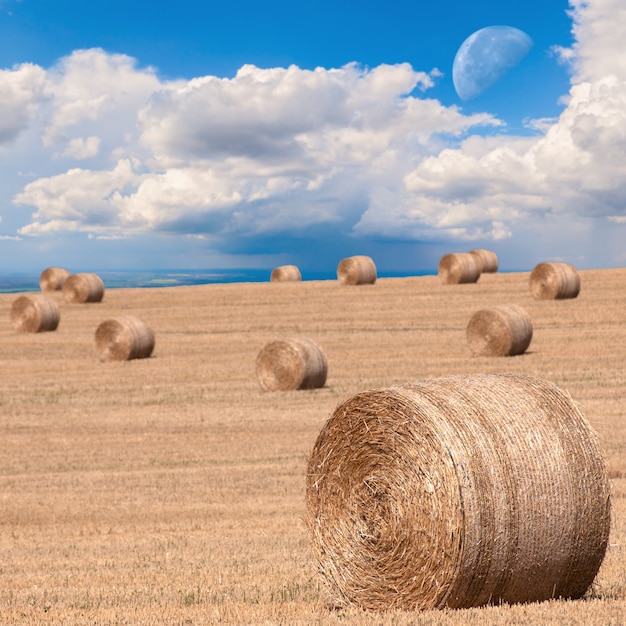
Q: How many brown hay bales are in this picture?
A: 12